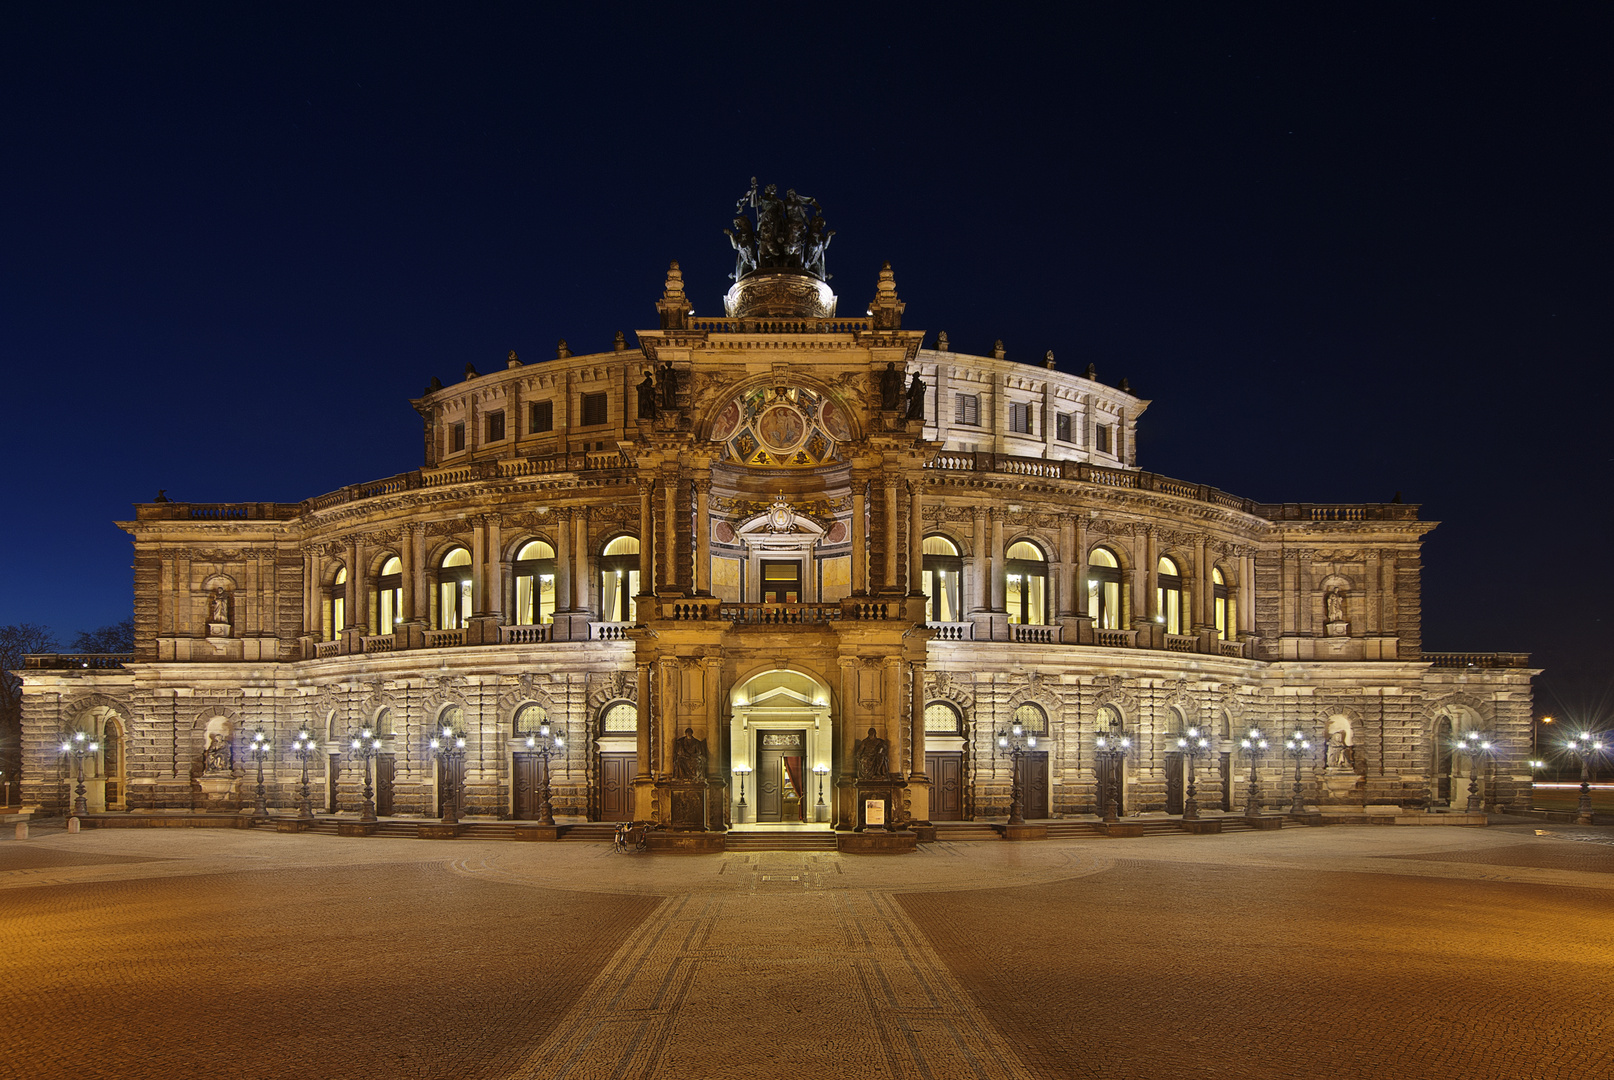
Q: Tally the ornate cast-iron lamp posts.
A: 13